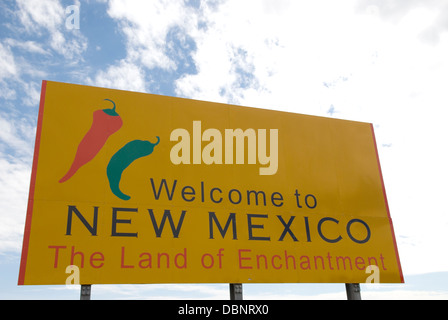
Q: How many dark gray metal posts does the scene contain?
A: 3